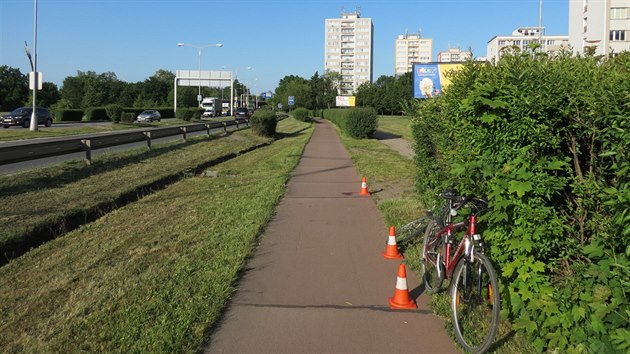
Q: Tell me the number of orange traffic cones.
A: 3